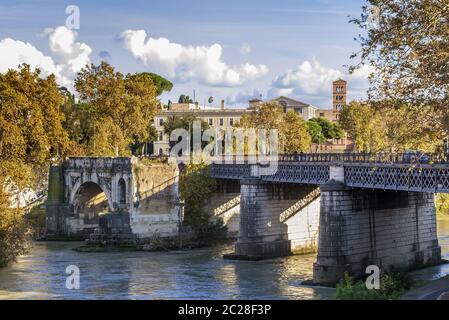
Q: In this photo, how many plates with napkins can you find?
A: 0